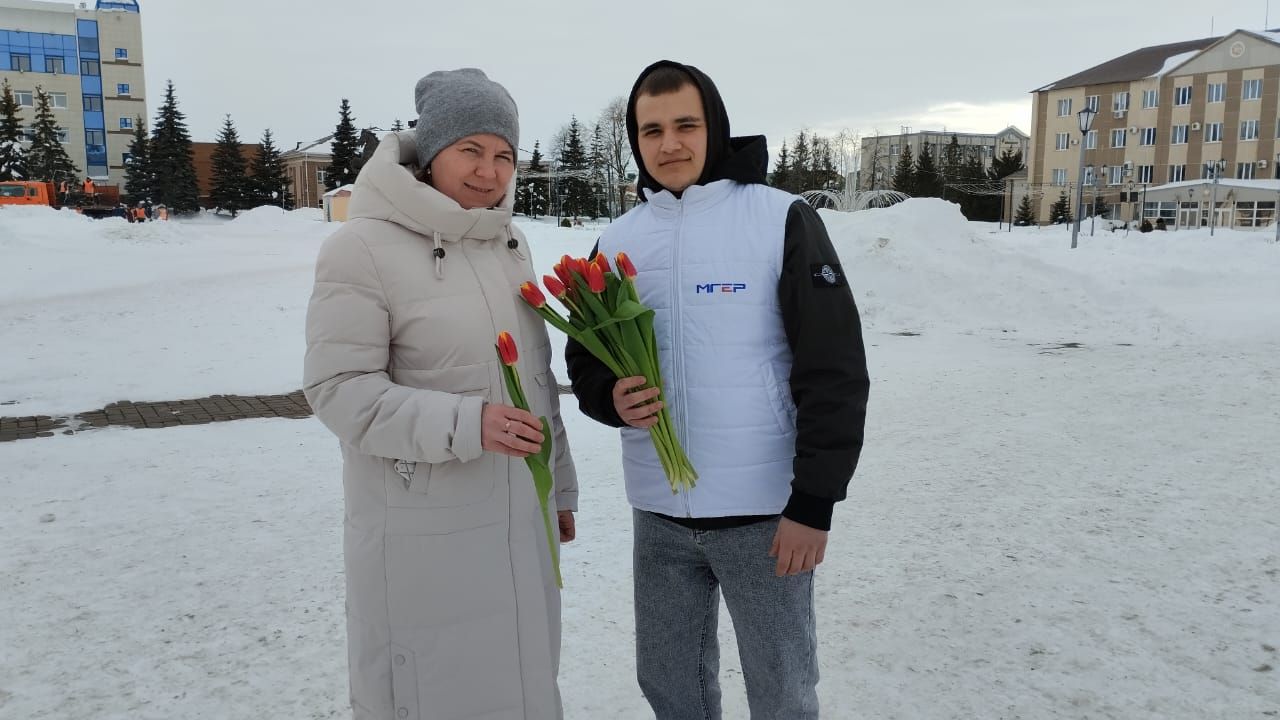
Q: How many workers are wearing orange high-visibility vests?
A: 4